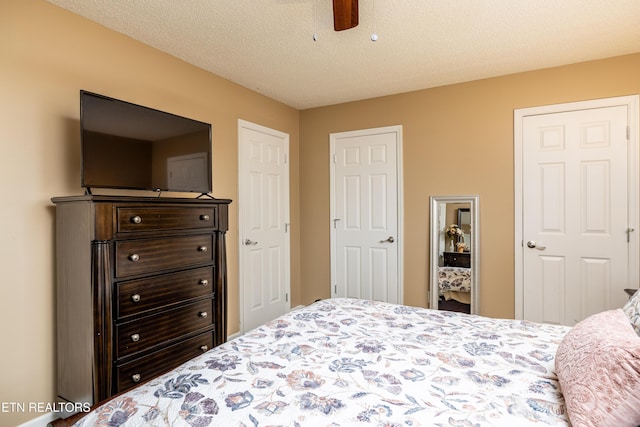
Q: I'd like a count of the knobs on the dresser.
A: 10